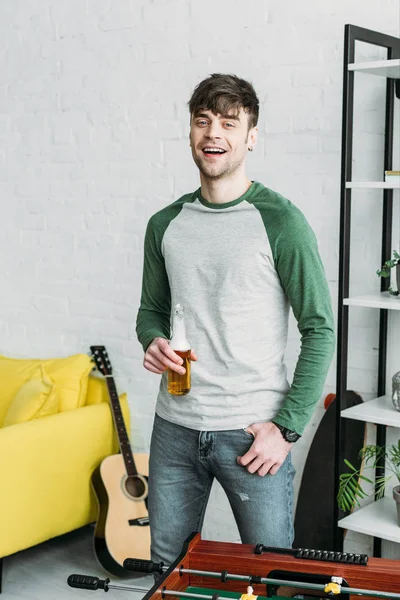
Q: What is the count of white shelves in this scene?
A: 5